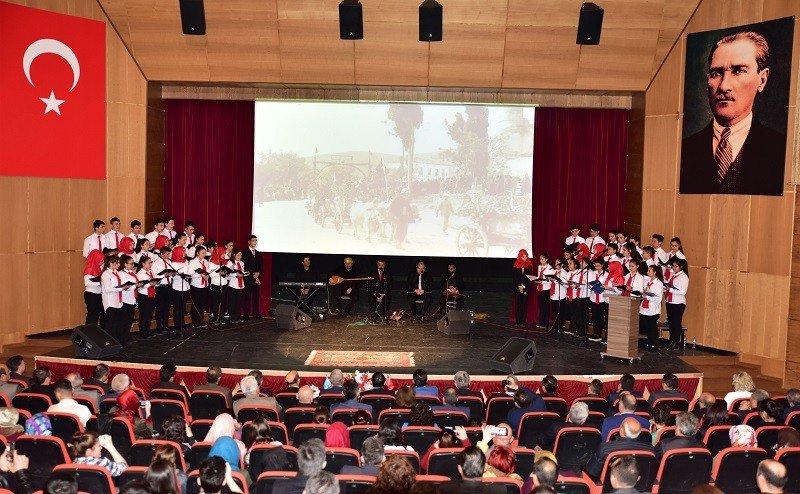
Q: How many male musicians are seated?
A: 5